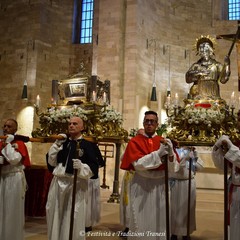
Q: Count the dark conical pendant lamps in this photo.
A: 3